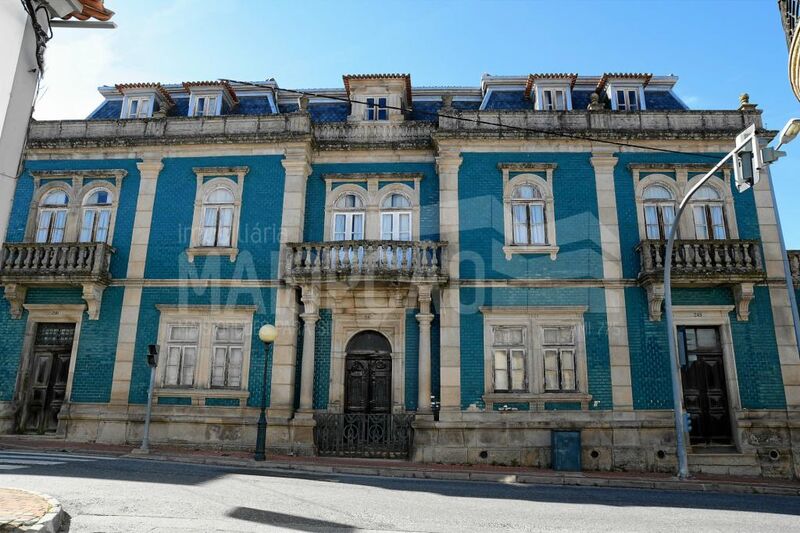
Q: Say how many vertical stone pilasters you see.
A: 5